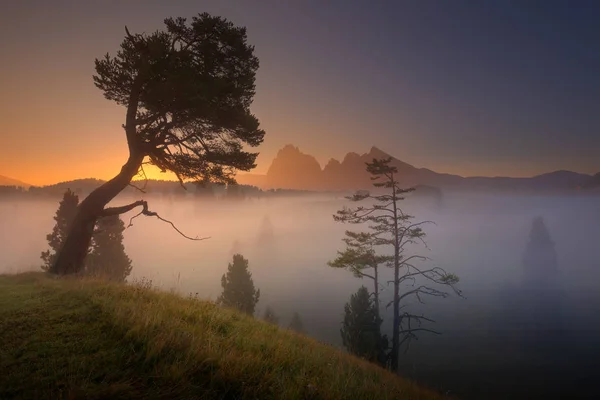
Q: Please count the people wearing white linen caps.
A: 0